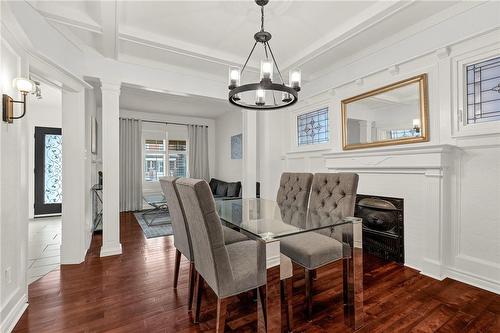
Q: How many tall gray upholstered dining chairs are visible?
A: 4